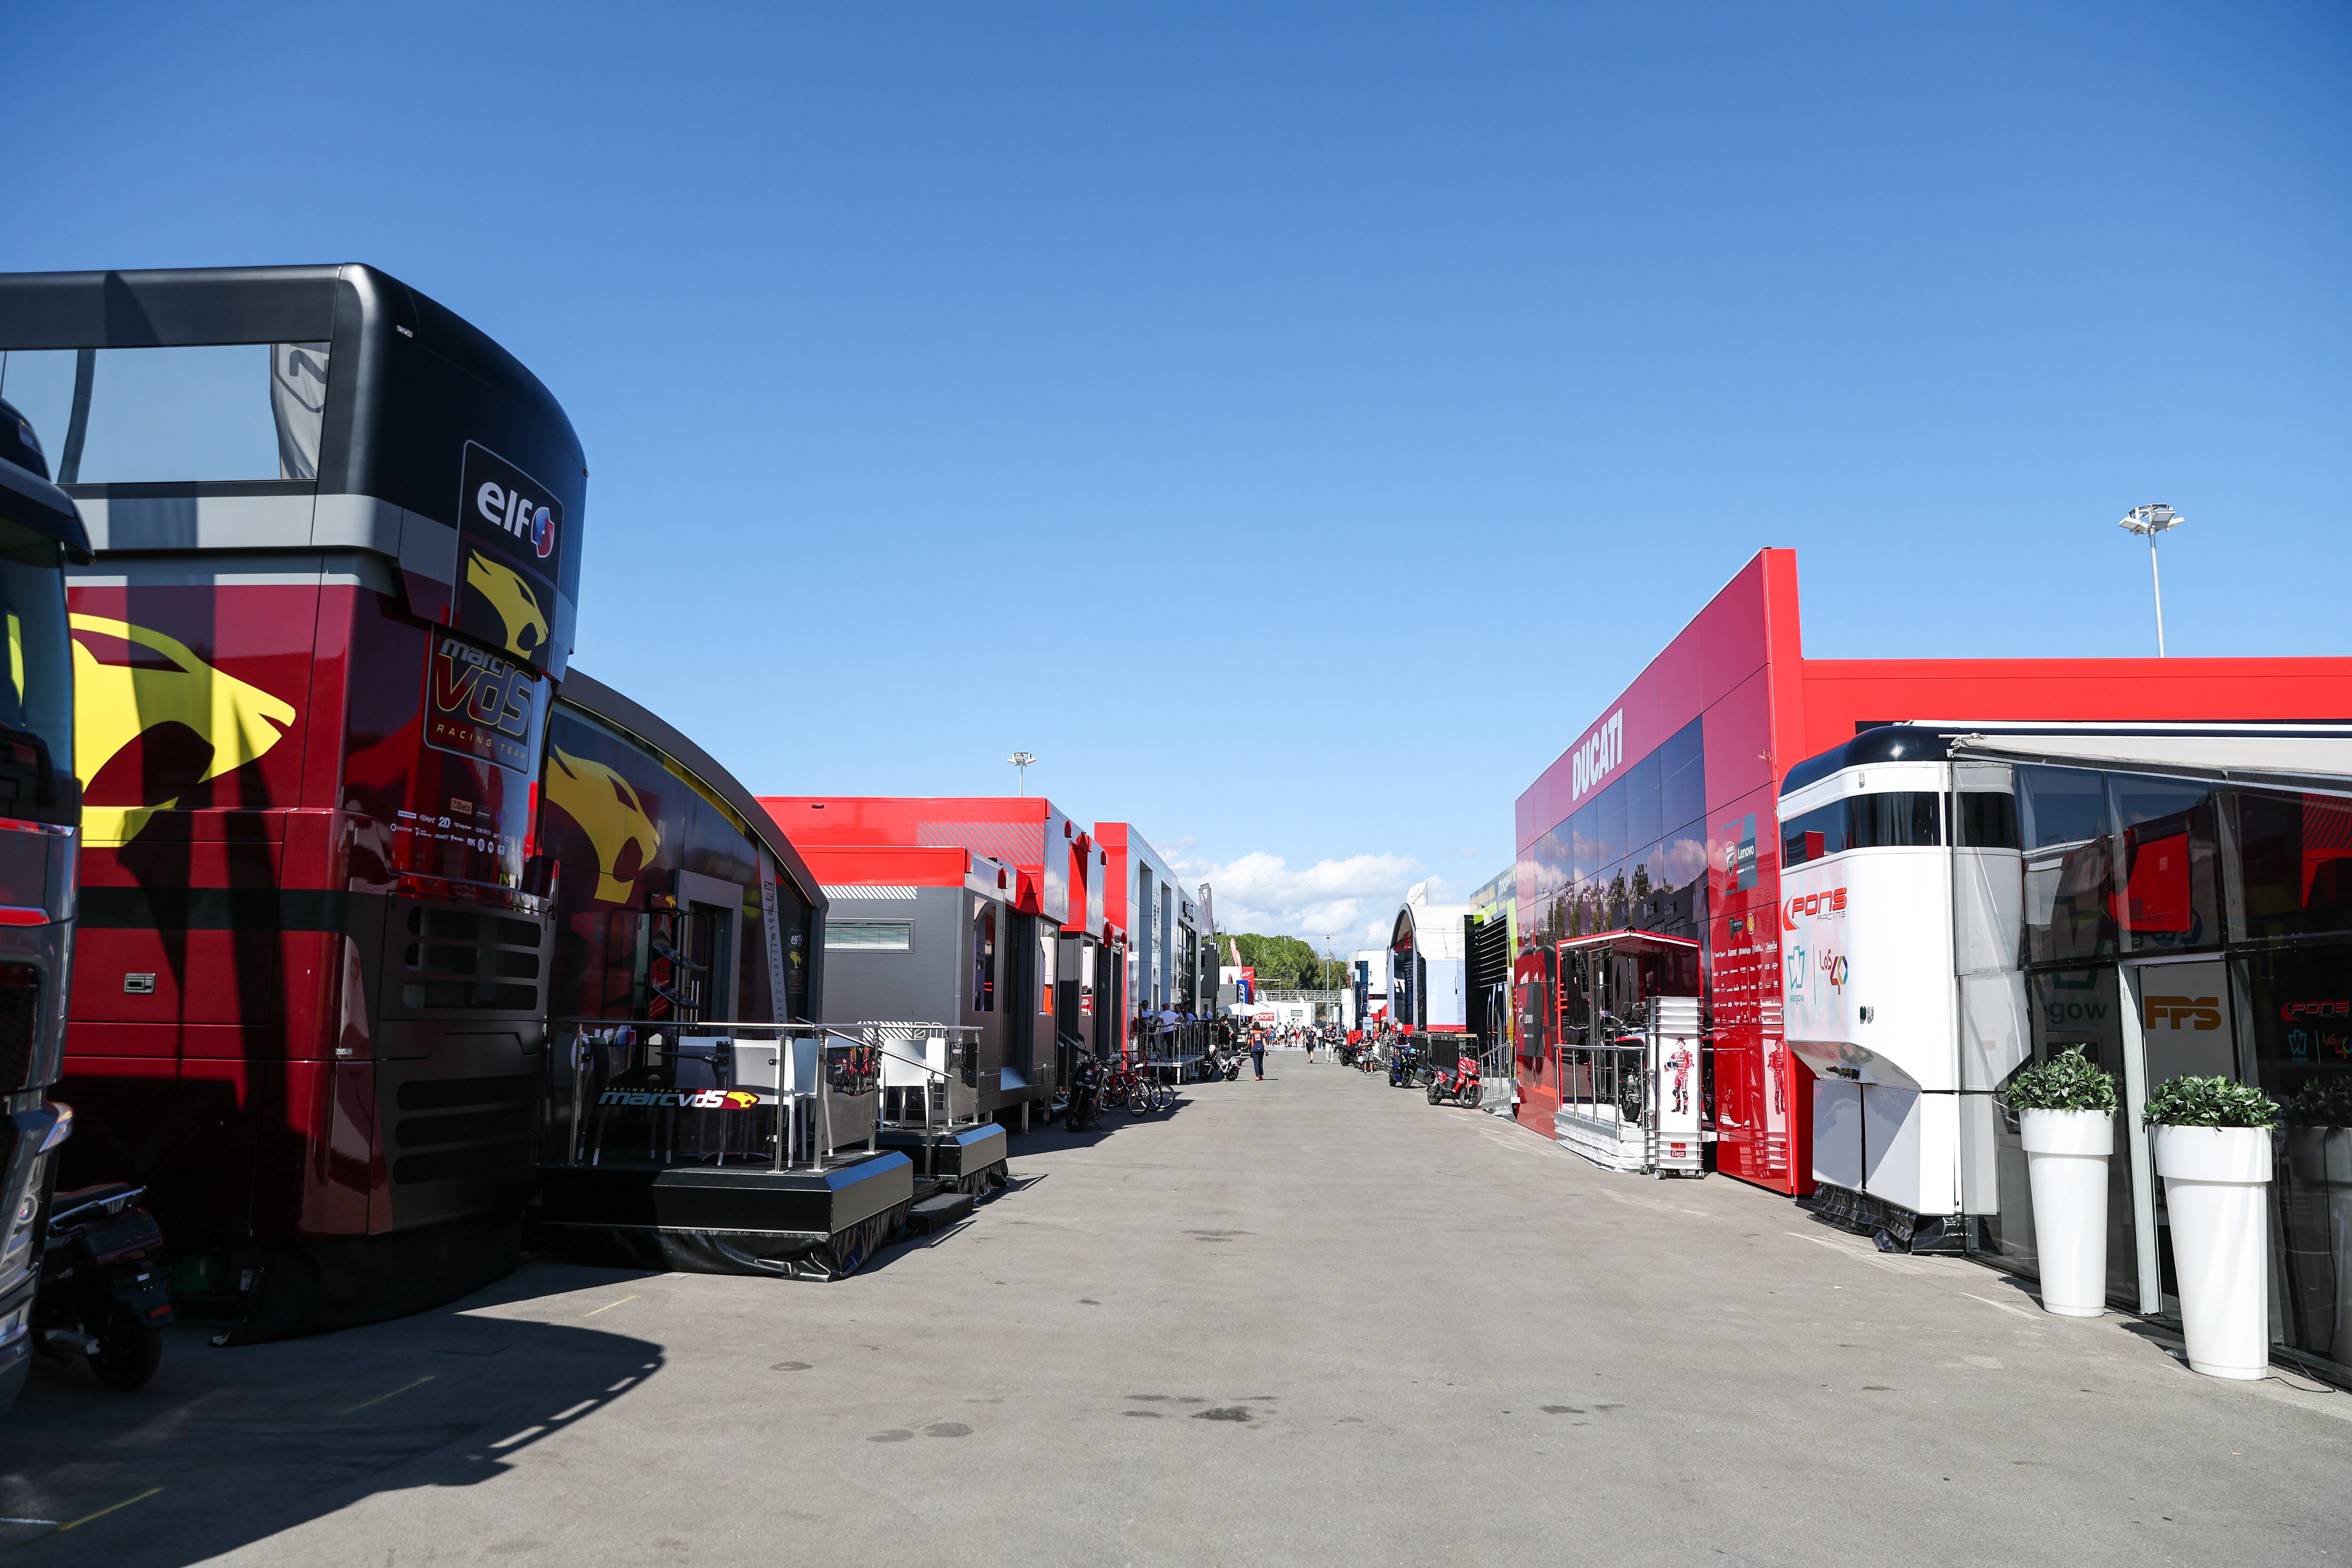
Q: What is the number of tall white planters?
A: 2